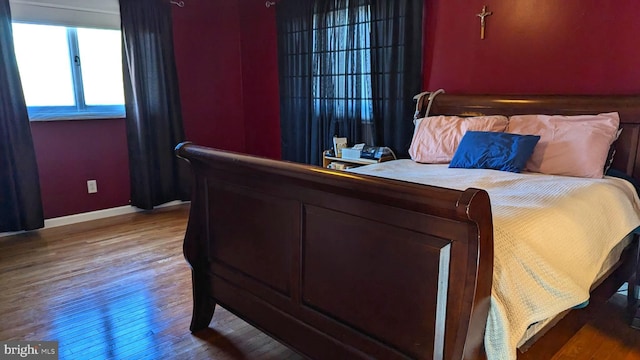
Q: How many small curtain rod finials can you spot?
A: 2